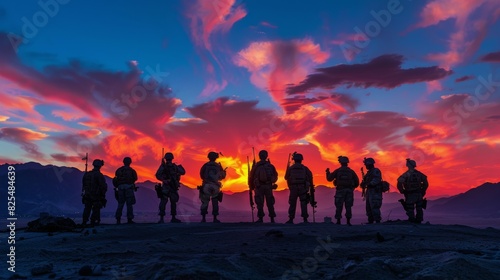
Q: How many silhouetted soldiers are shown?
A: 9